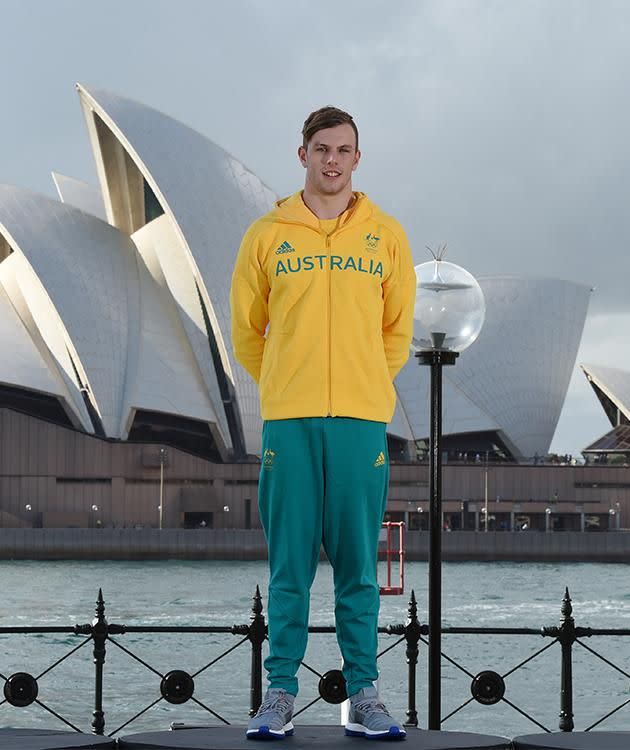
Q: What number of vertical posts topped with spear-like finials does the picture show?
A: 4